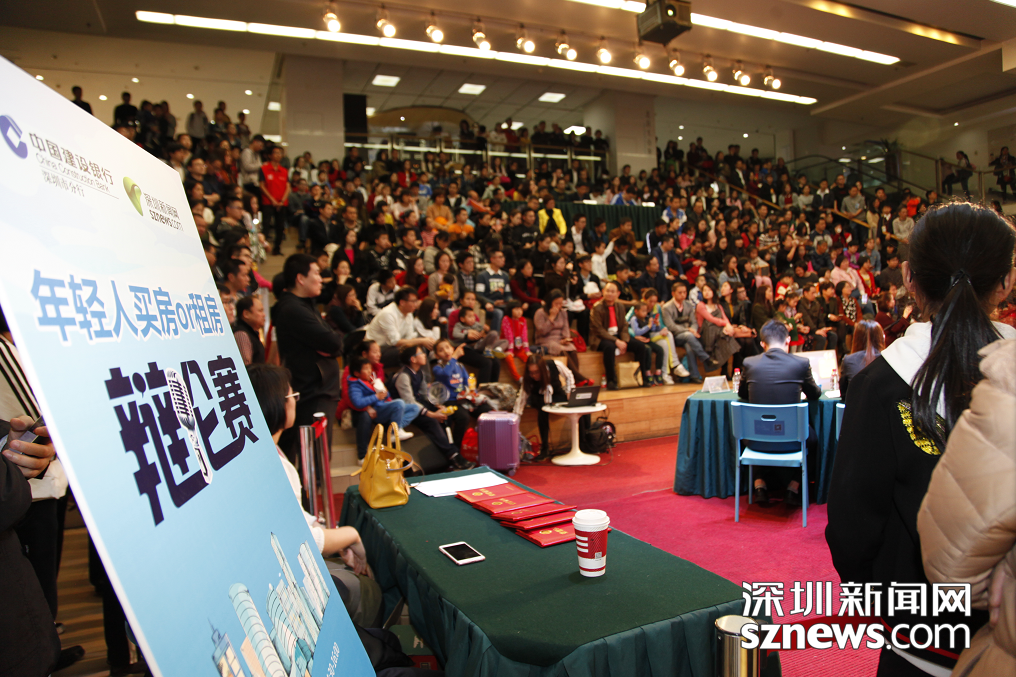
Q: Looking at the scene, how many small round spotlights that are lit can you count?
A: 12